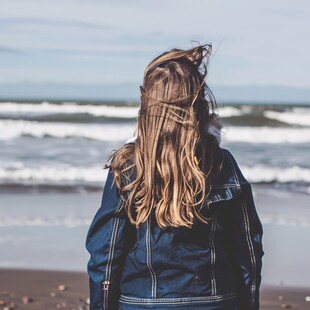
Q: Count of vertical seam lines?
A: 4